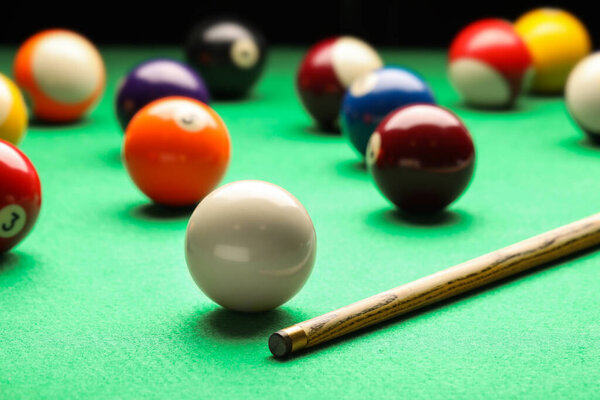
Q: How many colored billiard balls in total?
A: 11